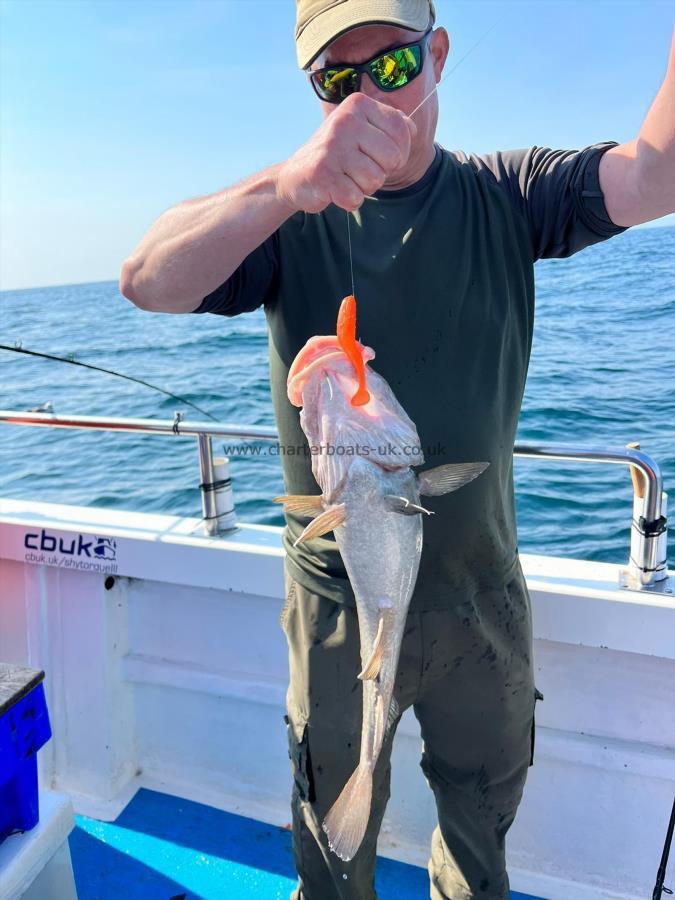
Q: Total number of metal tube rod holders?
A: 2